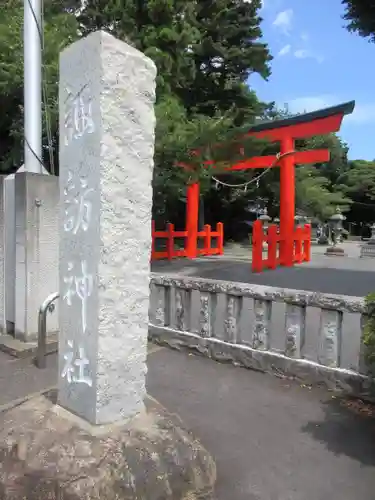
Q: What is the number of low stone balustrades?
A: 1